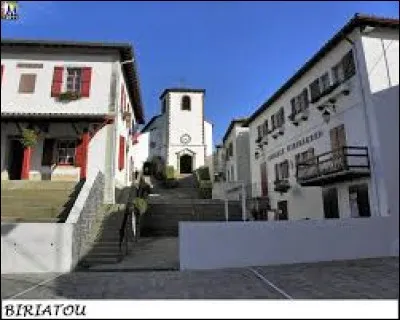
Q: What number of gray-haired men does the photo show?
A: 0